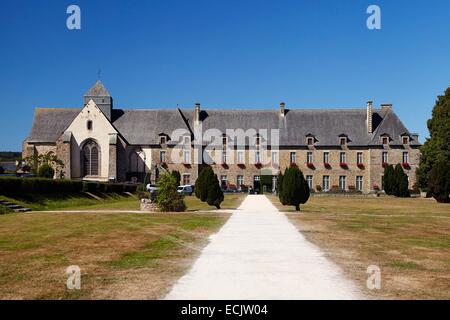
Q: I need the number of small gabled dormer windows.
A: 8